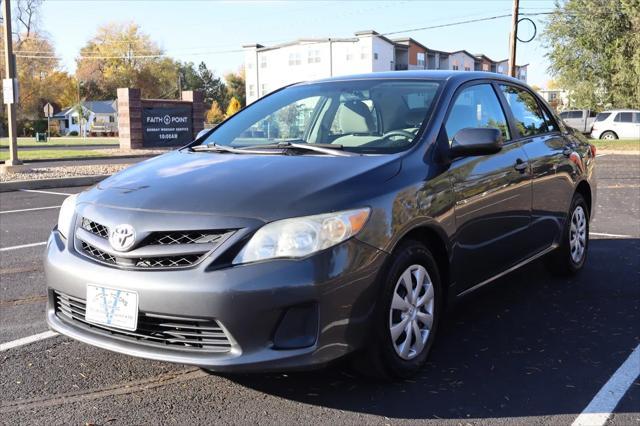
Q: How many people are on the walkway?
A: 0